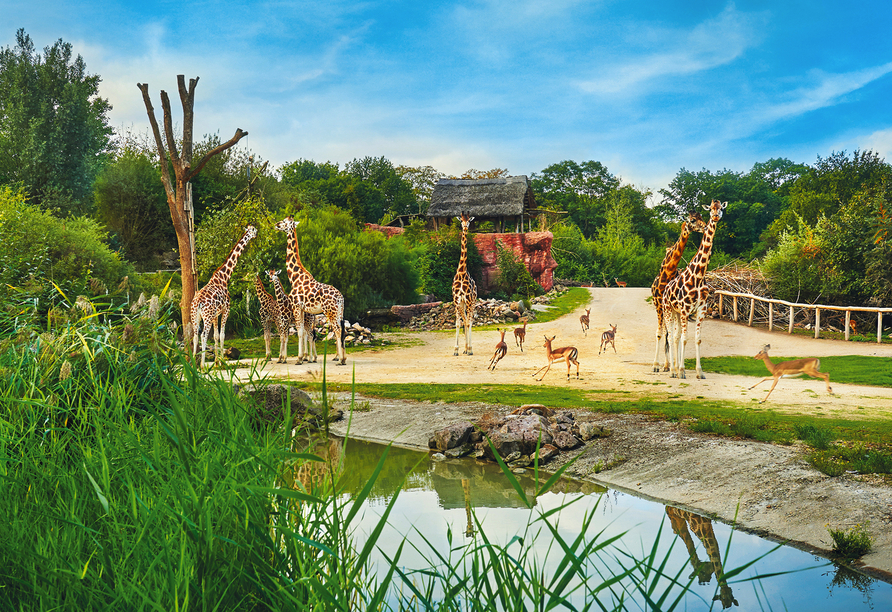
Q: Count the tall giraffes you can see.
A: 5